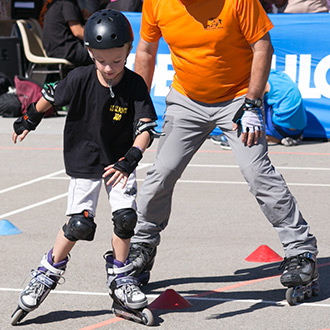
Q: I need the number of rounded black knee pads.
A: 2